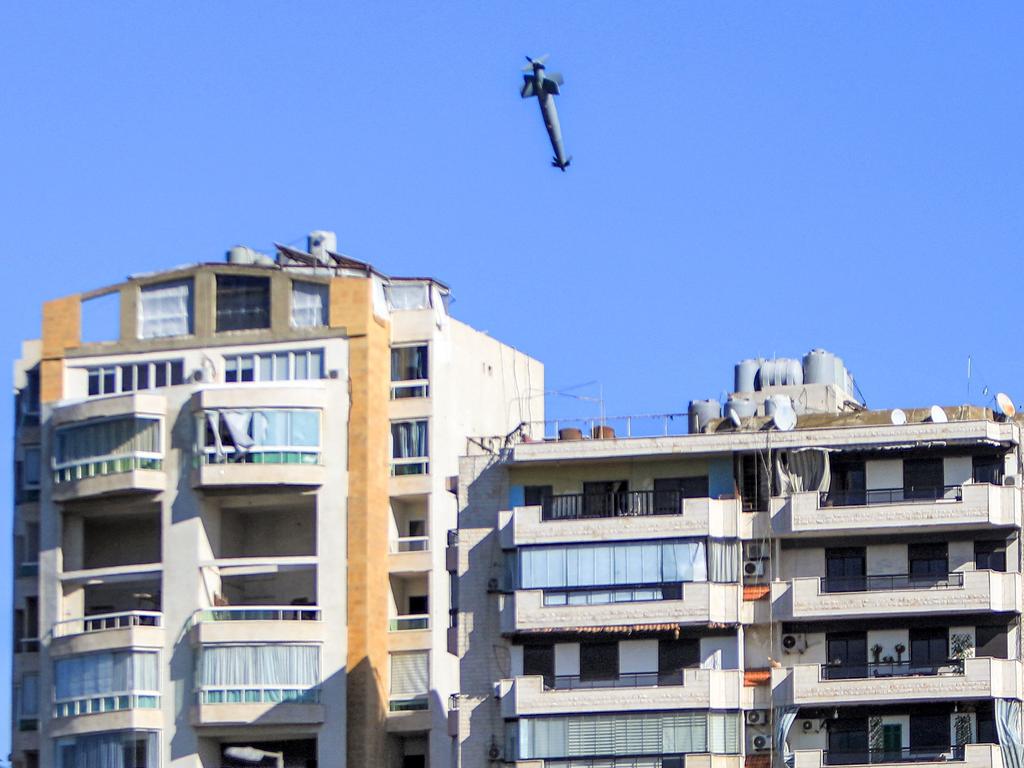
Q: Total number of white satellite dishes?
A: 5